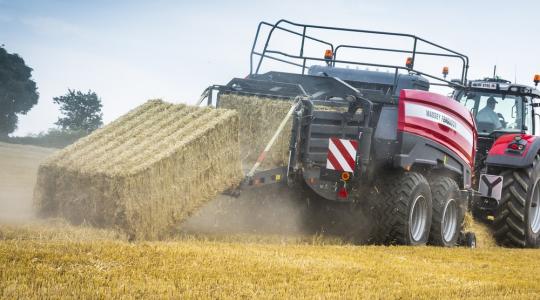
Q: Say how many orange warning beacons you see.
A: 4